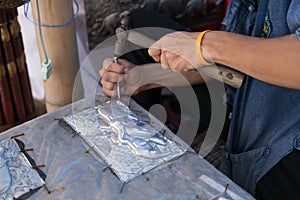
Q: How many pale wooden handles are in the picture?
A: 1